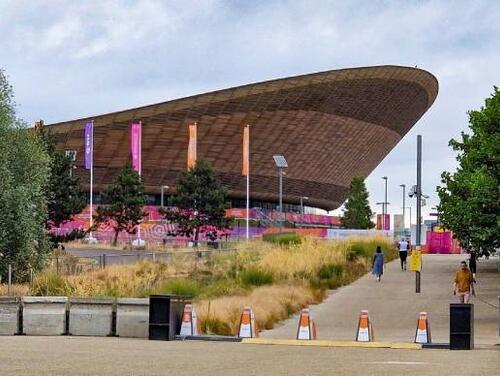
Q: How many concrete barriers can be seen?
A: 4